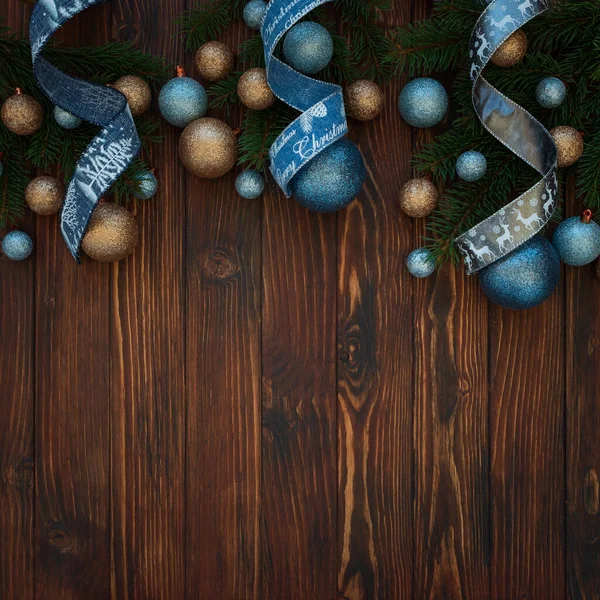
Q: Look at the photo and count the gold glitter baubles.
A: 11